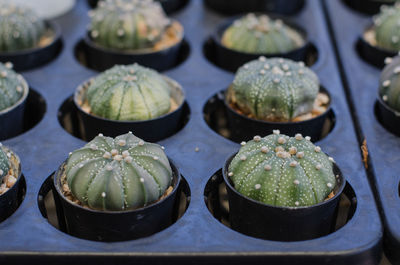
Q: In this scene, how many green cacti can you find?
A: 11